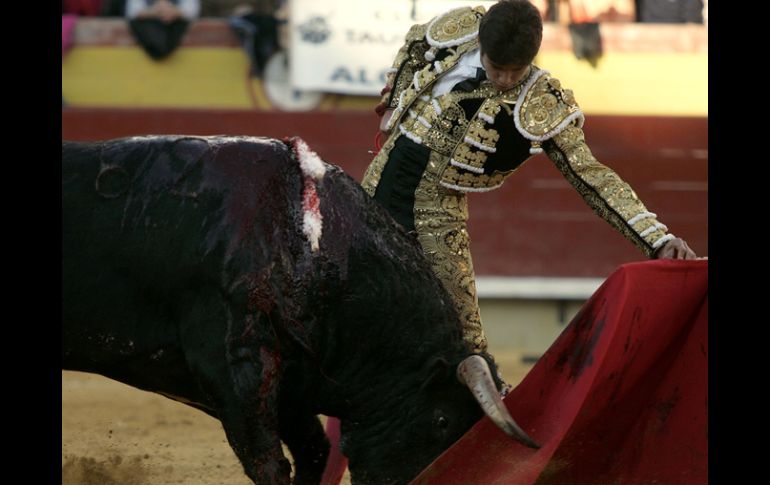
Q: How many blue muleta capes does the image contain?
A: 0